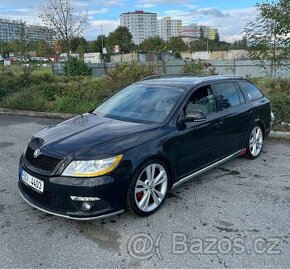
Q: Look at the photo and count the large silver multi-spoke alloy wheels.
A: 2